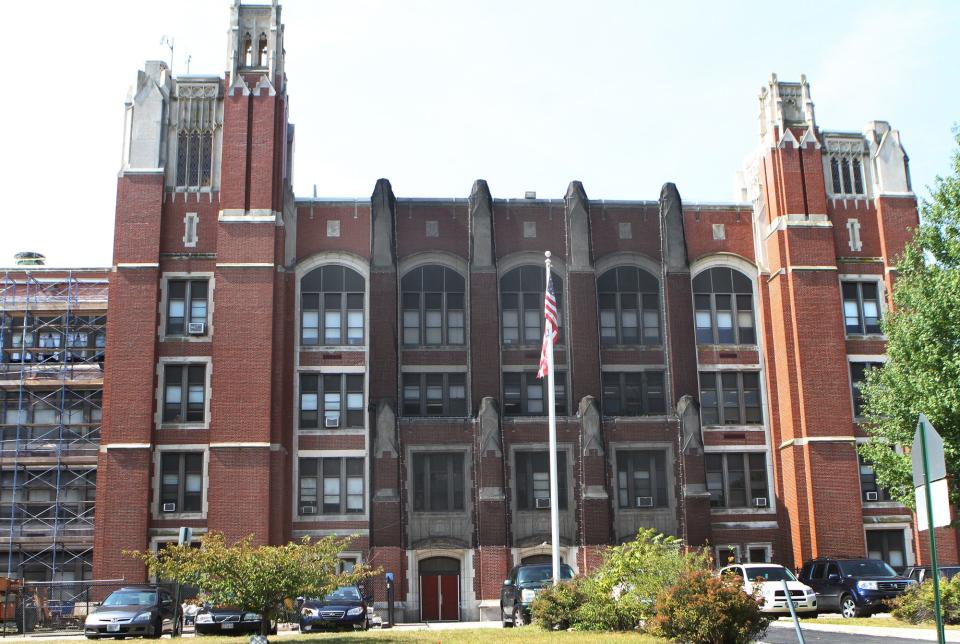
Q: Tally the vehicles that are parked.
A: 7